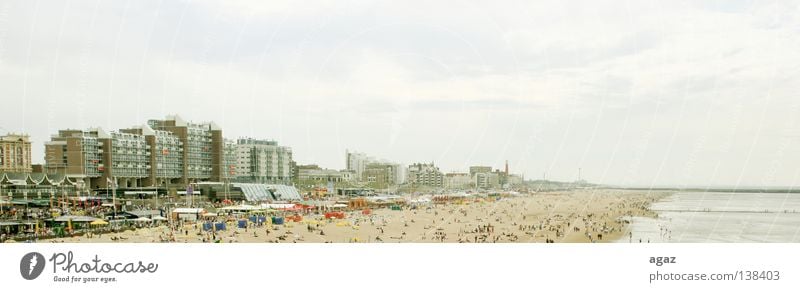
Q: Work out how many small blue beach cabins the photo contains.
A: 6